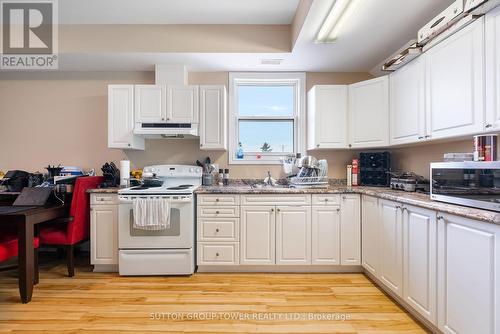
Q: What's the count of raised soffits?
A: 1